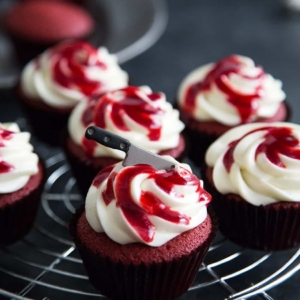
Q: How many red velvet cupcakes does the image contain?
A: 7